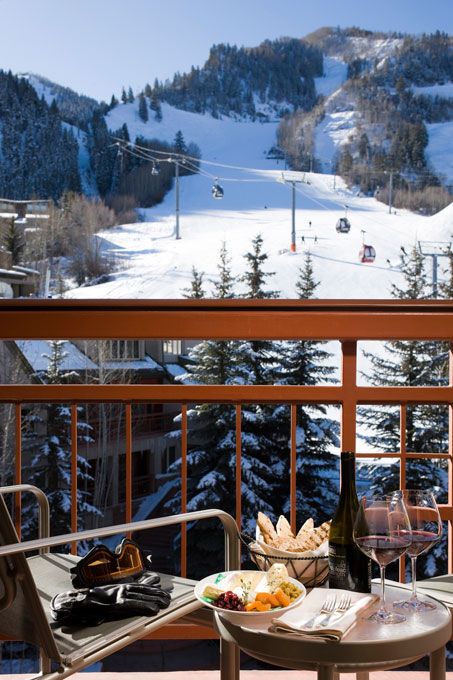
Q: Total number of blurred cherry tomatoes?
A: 0